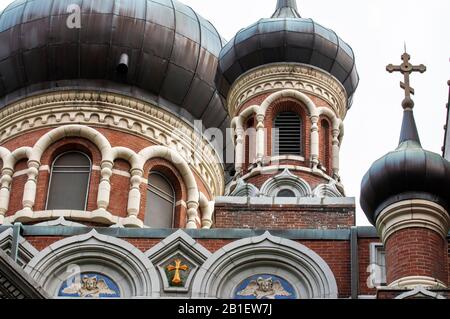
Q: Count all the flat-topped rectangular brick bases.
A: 1